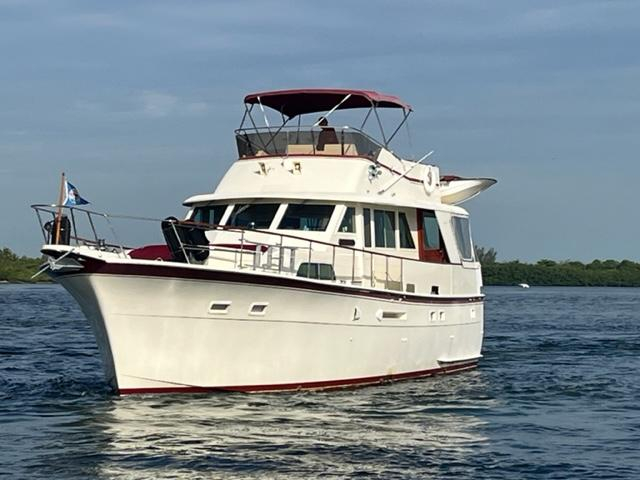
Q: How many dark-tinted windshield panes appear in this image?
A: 3